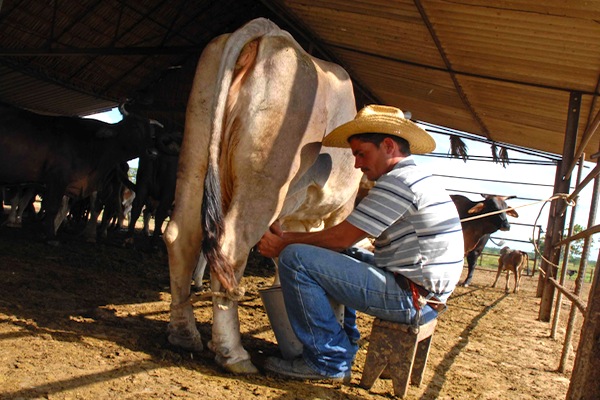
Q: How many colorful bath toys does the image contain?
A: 0